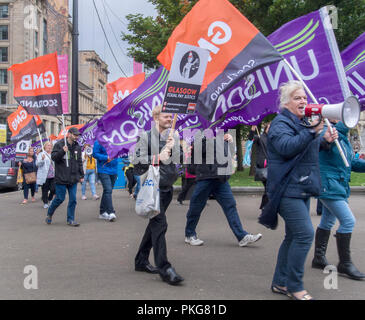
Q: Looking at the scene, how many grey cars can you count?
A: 1